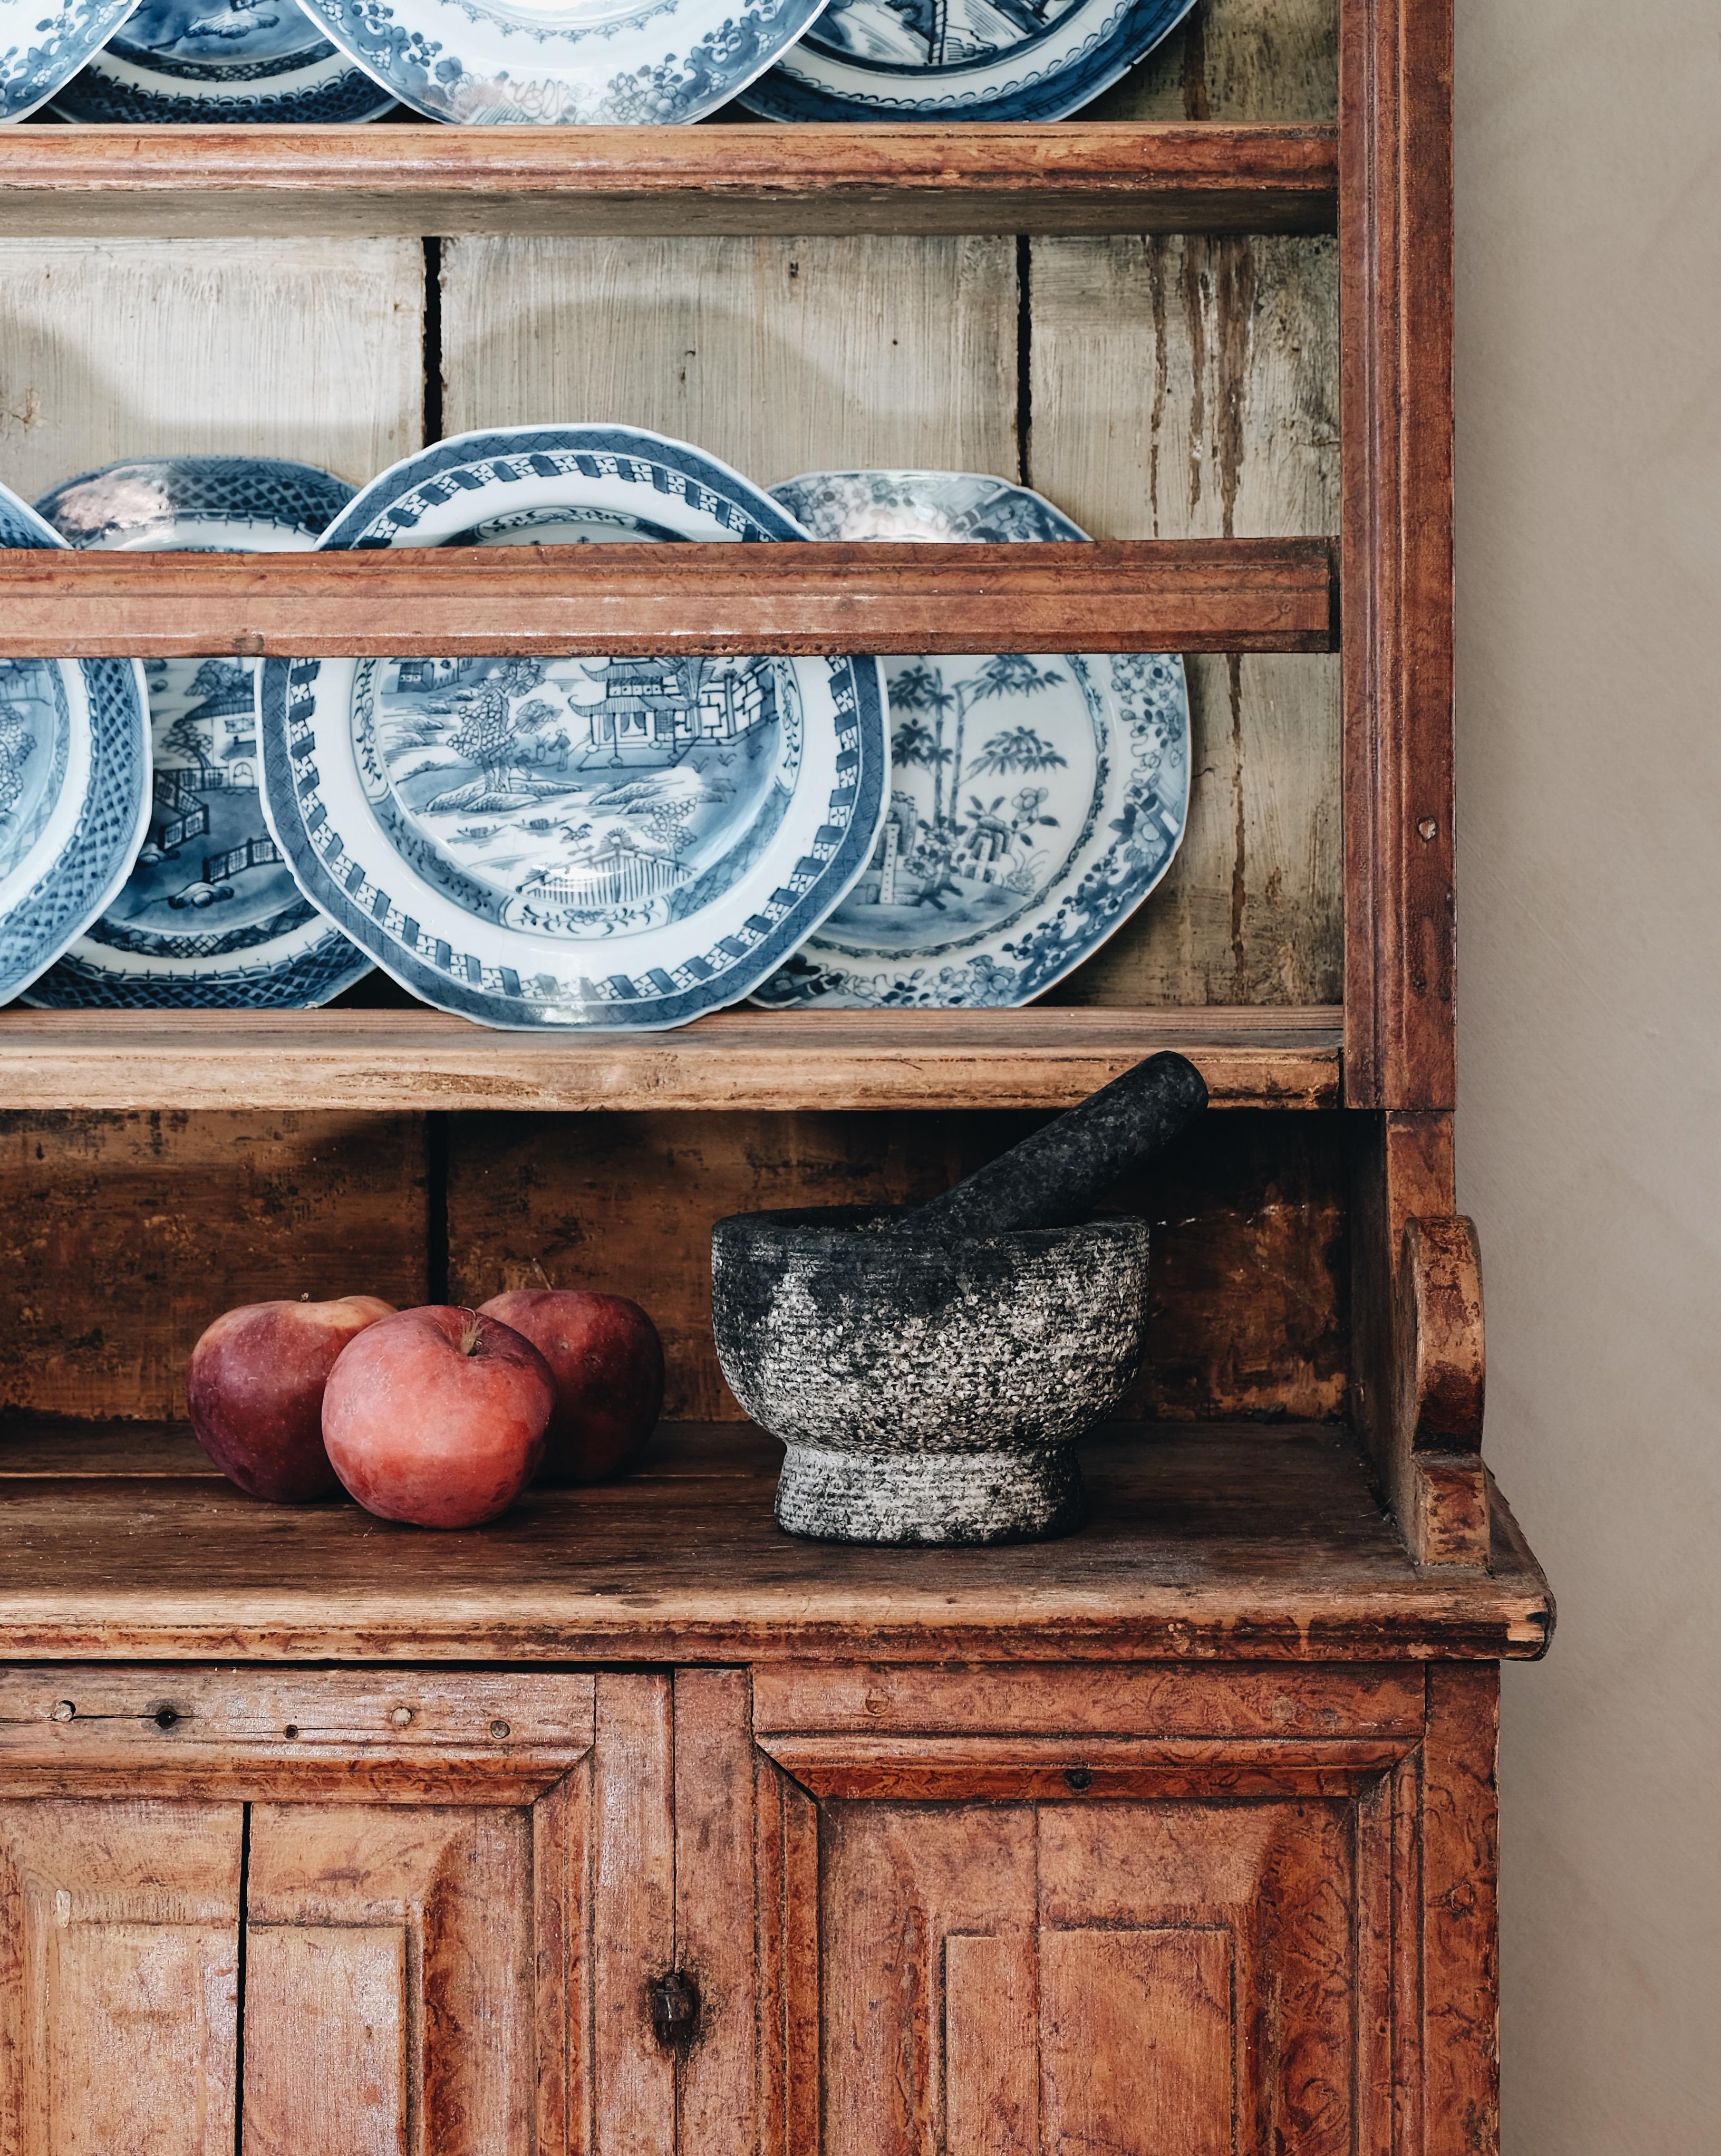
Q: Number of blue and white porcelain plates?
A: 8